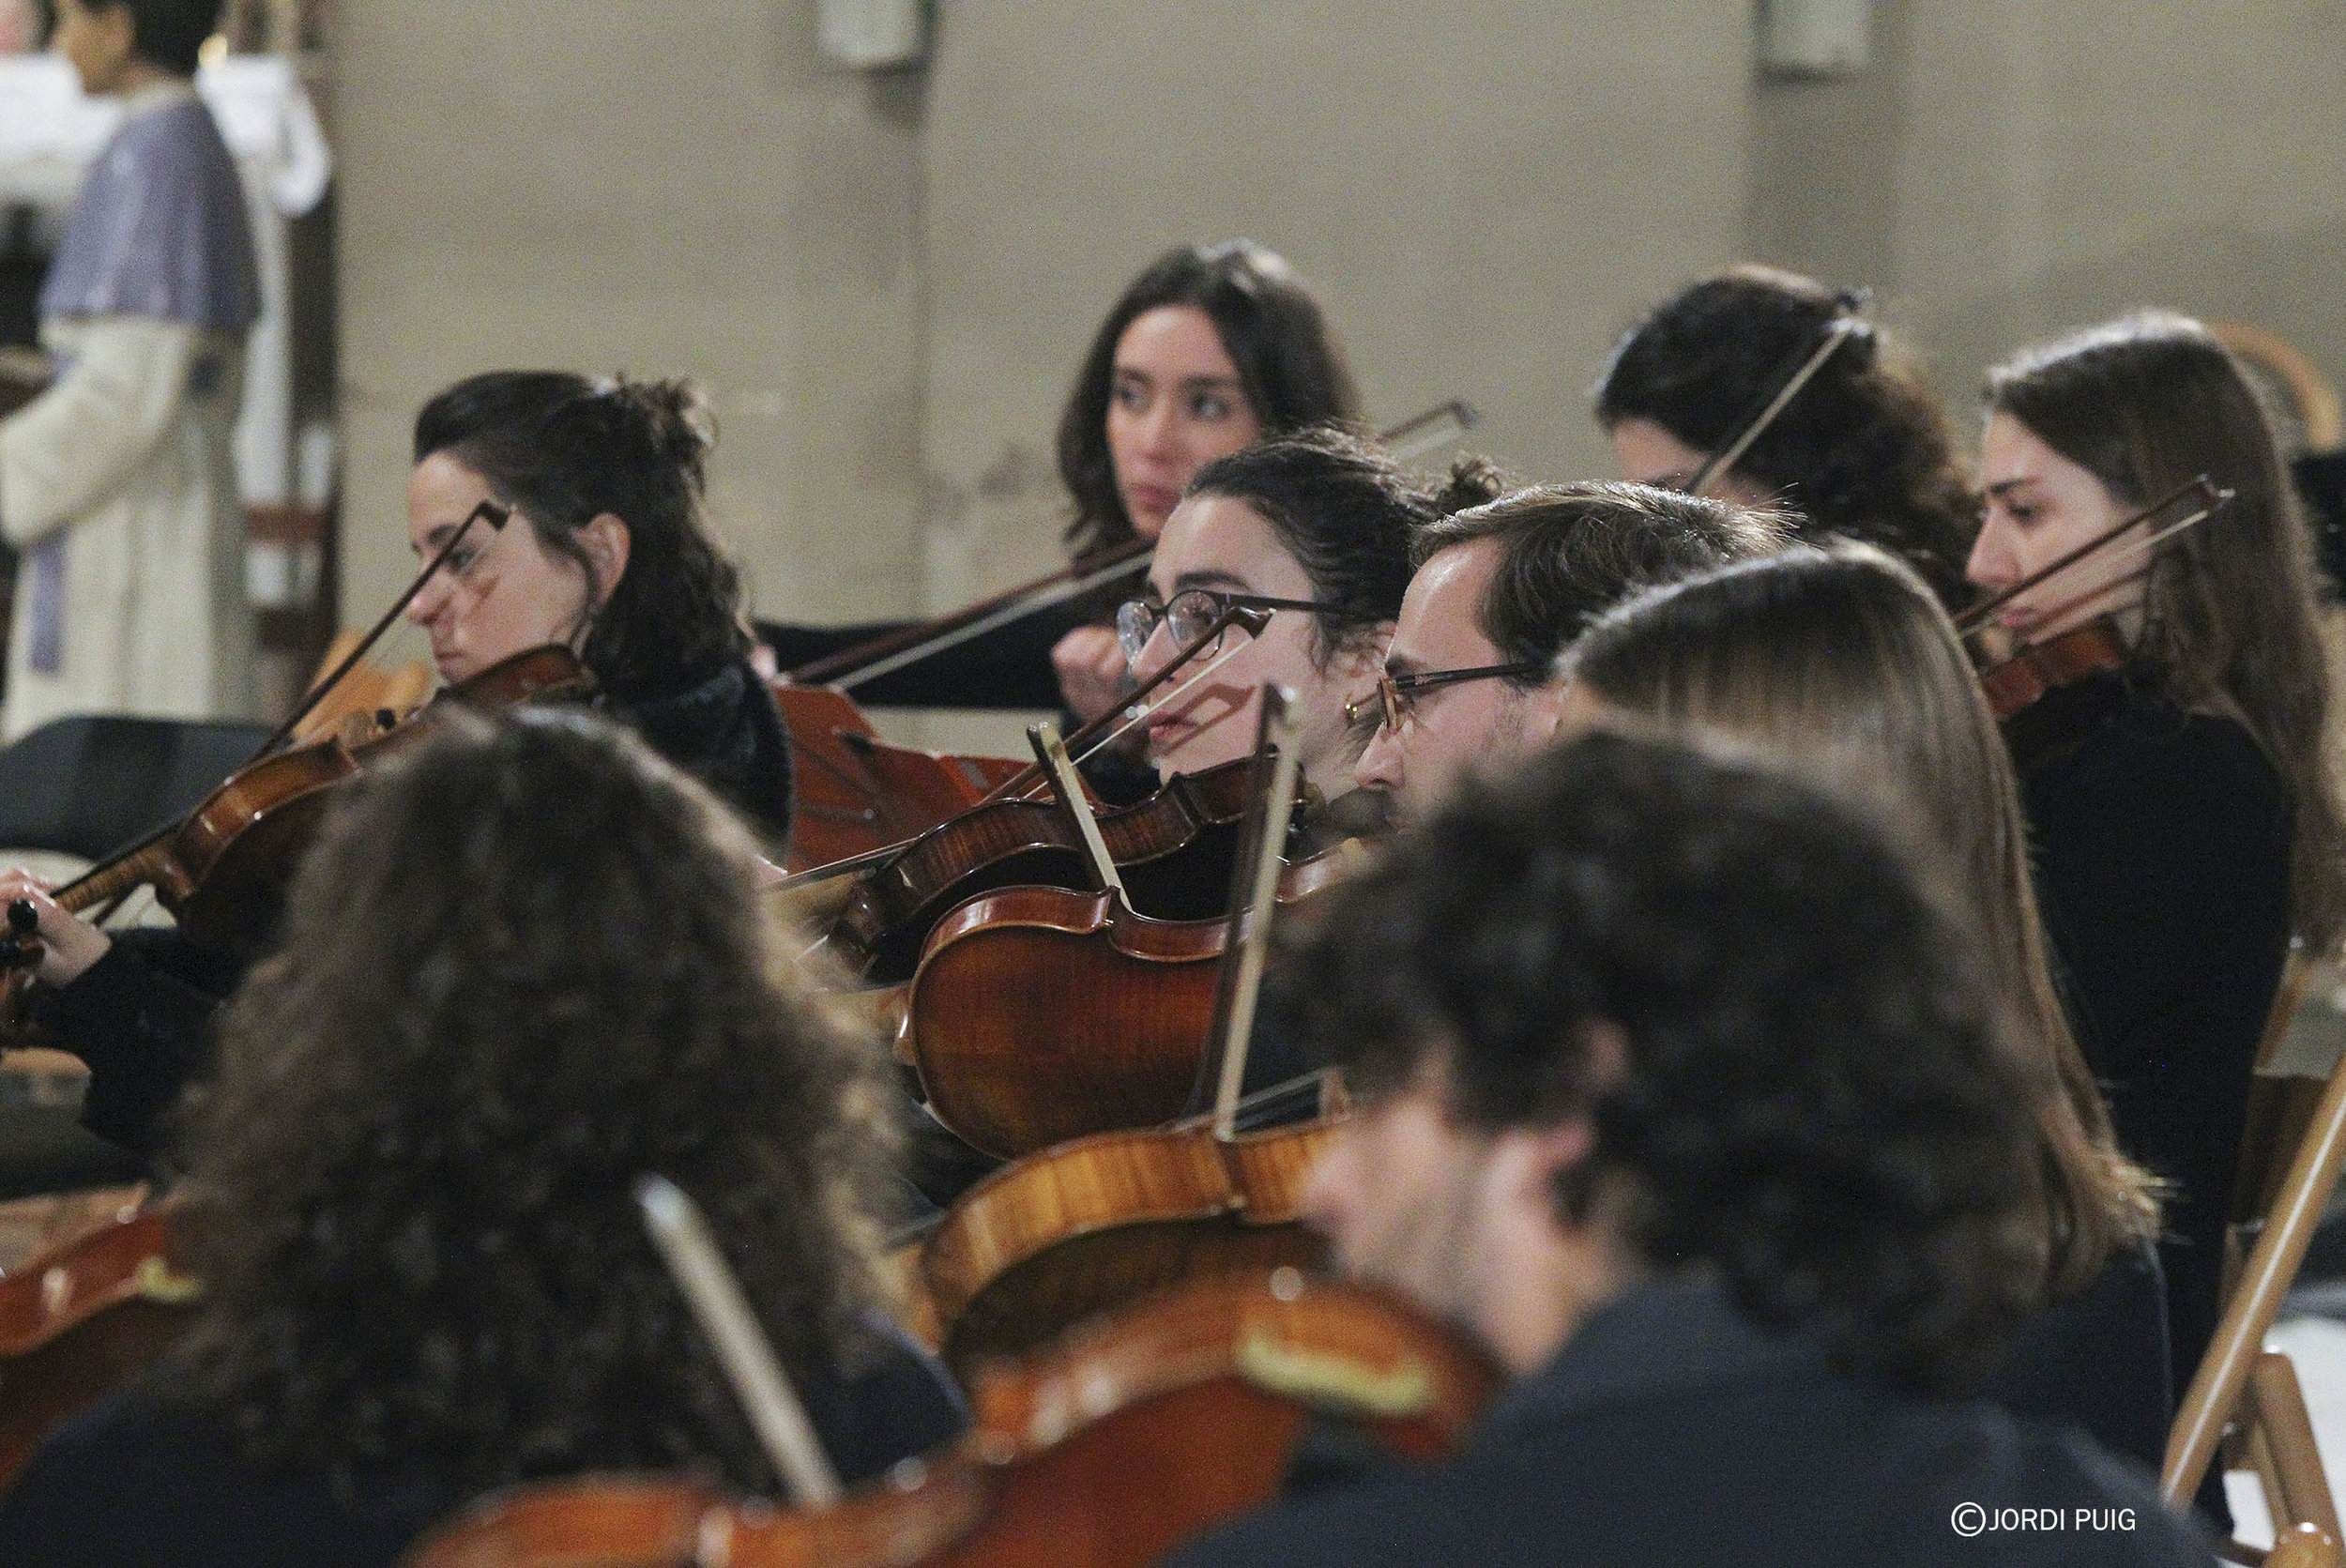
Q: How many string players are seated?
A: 9